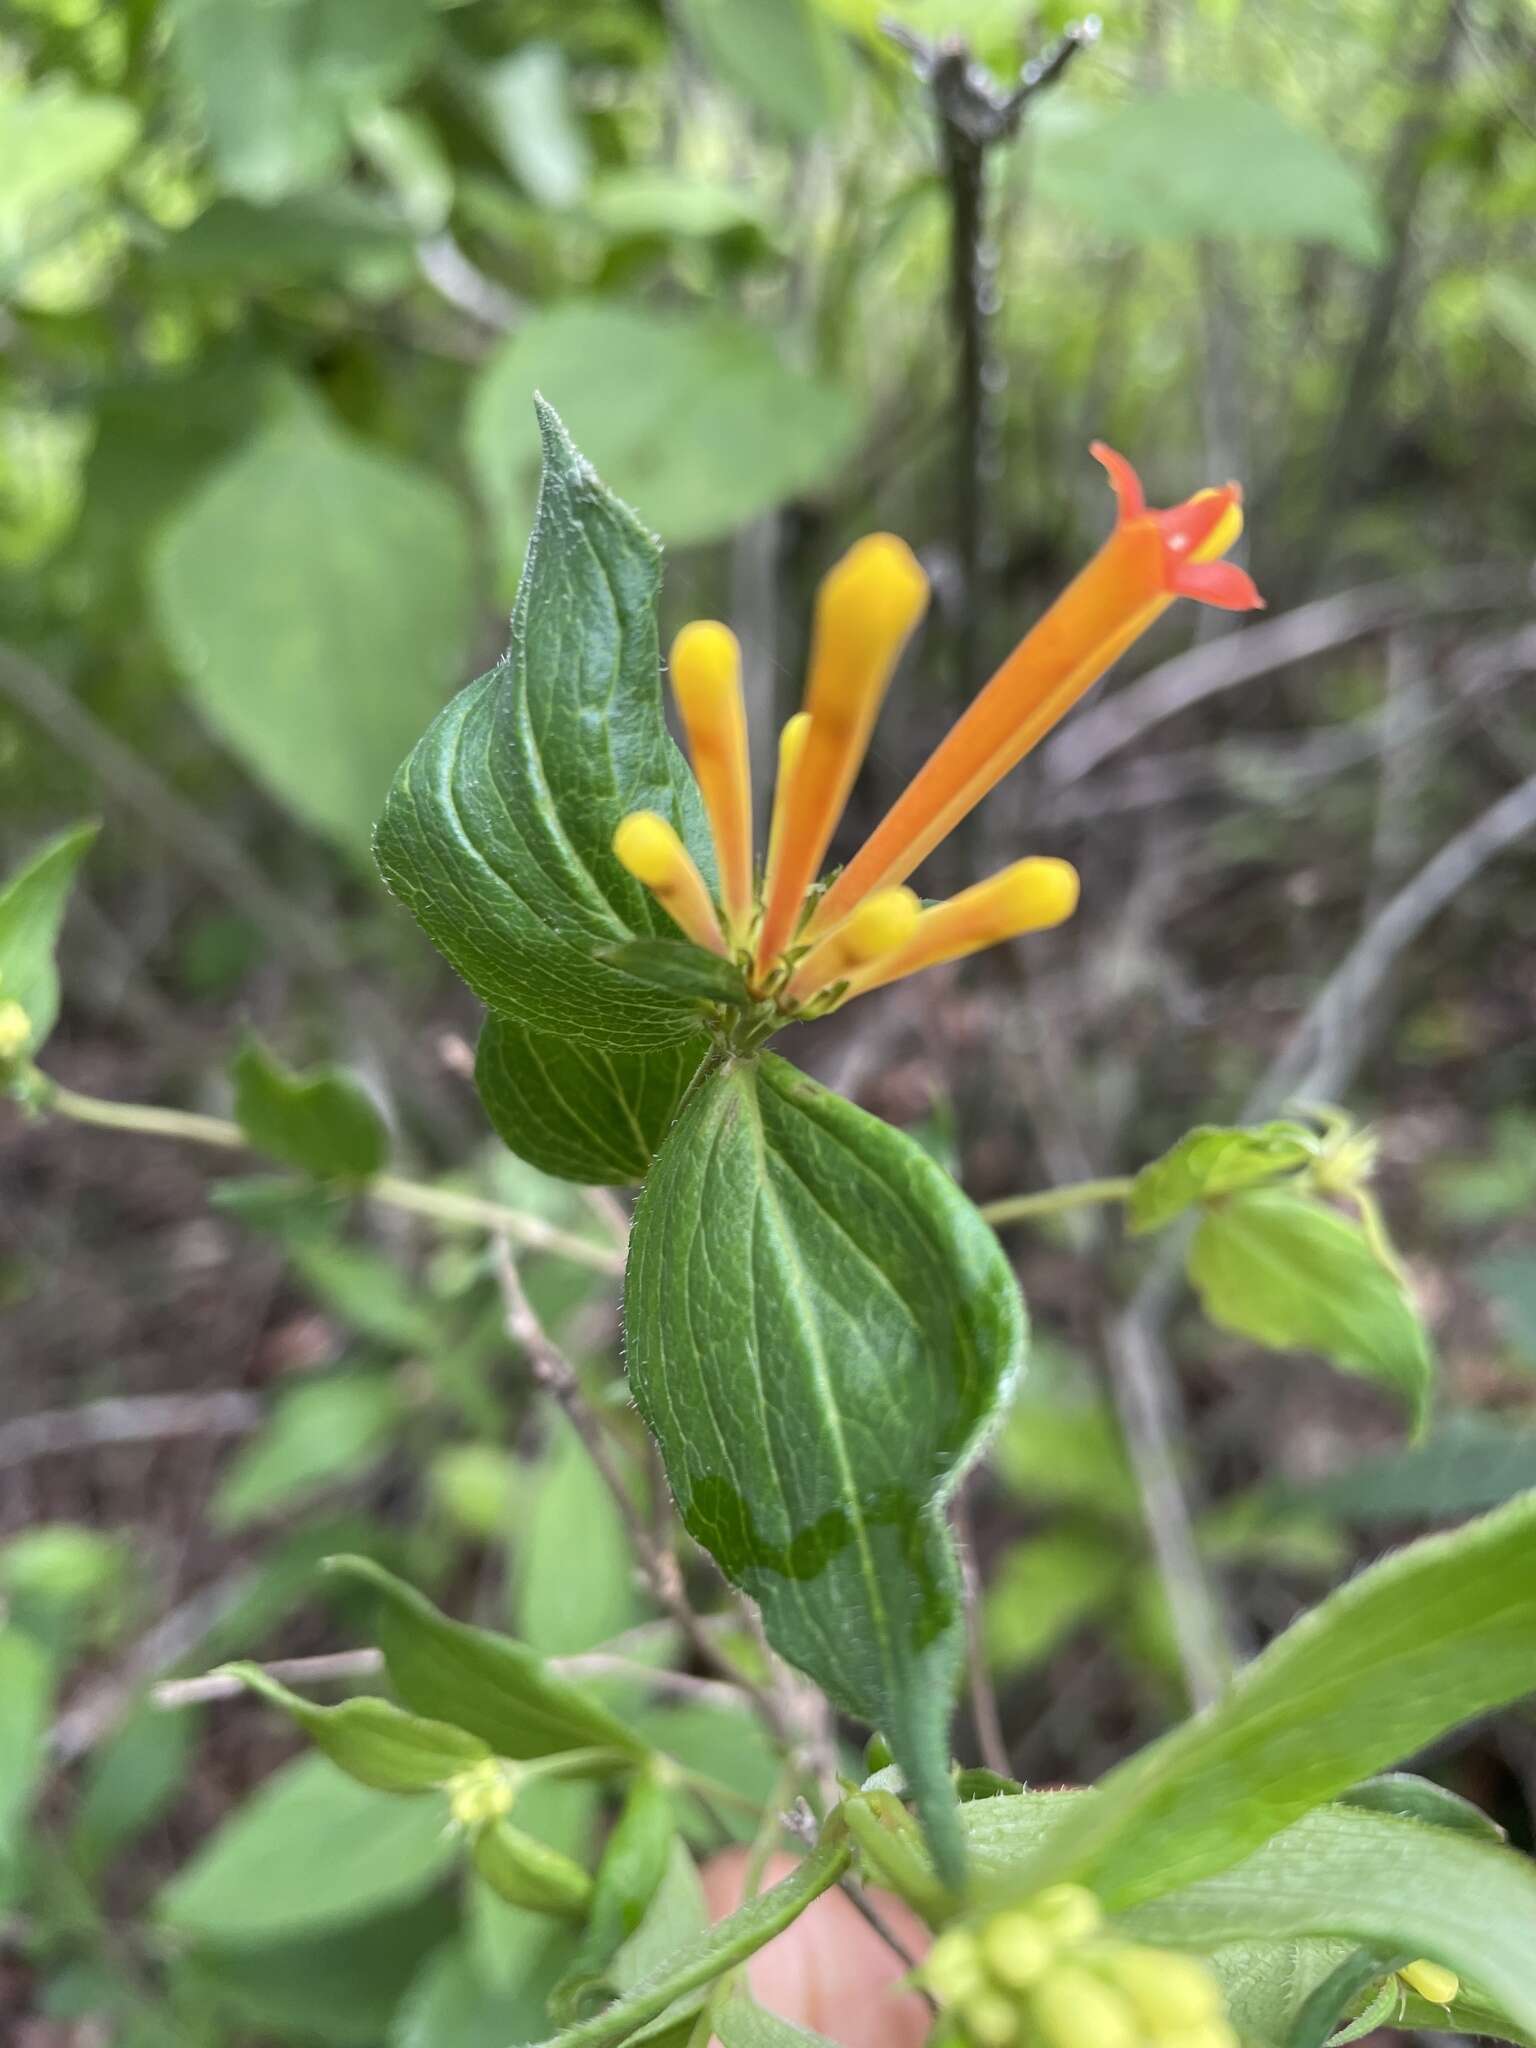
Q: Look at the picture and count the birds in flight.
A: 0